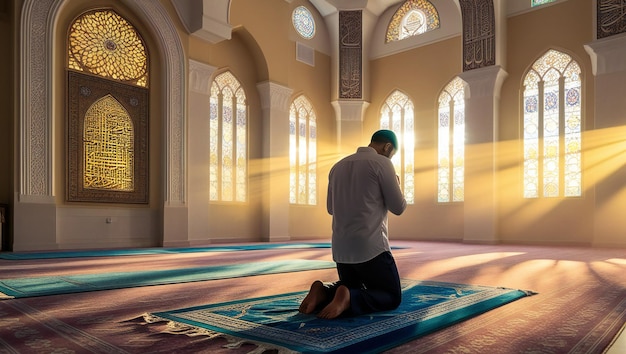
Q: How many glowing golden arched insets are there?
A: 2